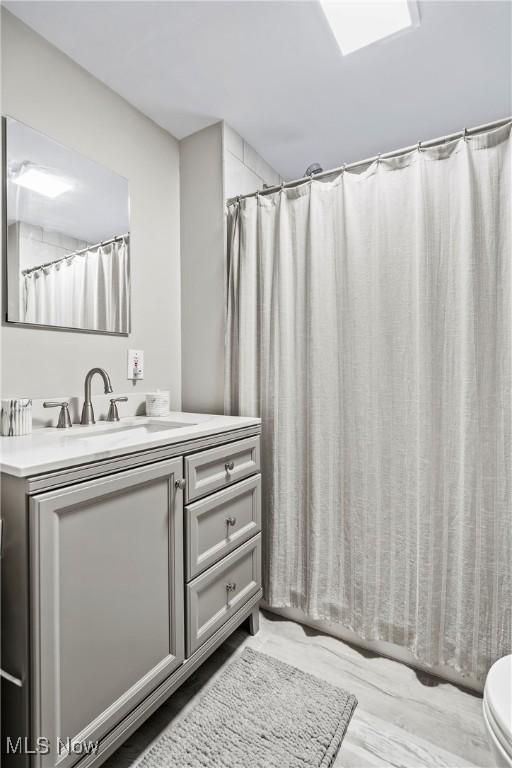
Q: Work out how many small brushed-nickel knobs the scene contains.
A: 4